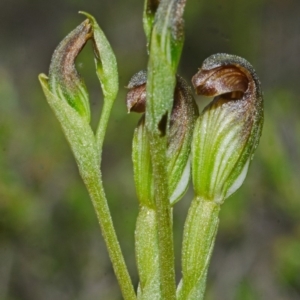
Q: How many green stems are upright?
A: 4